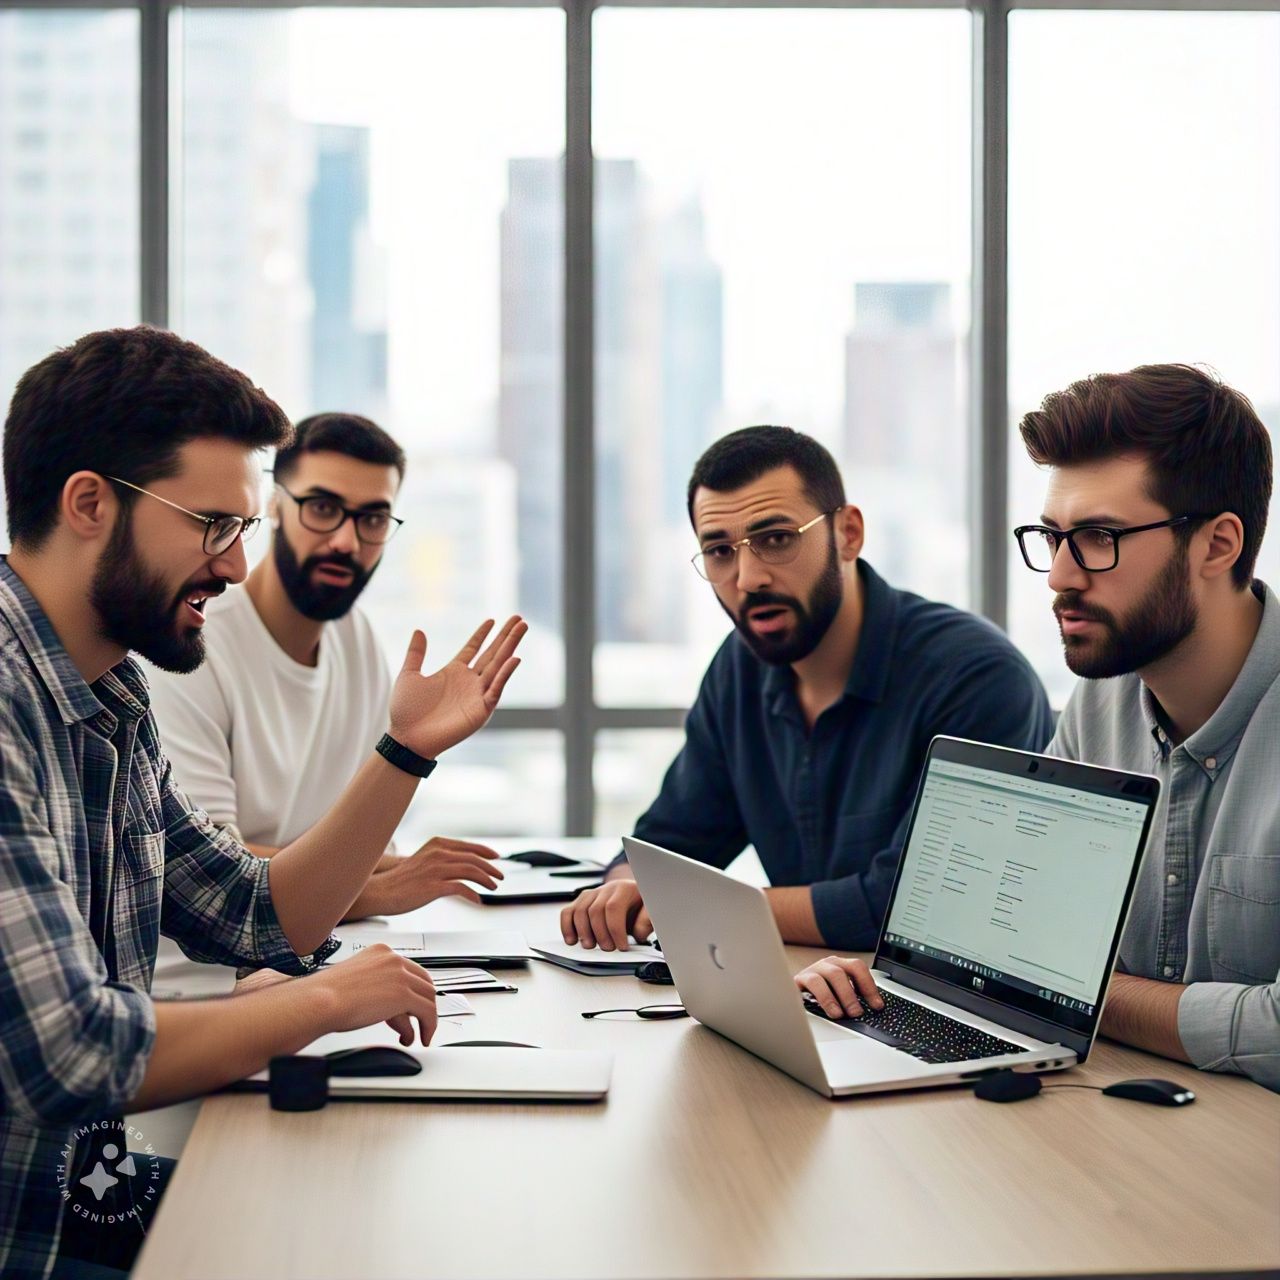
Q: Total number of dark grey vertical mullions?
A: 3